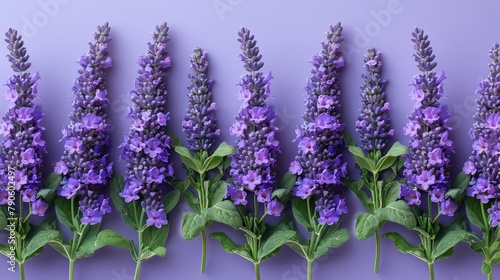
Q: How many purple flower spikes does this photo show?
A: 9